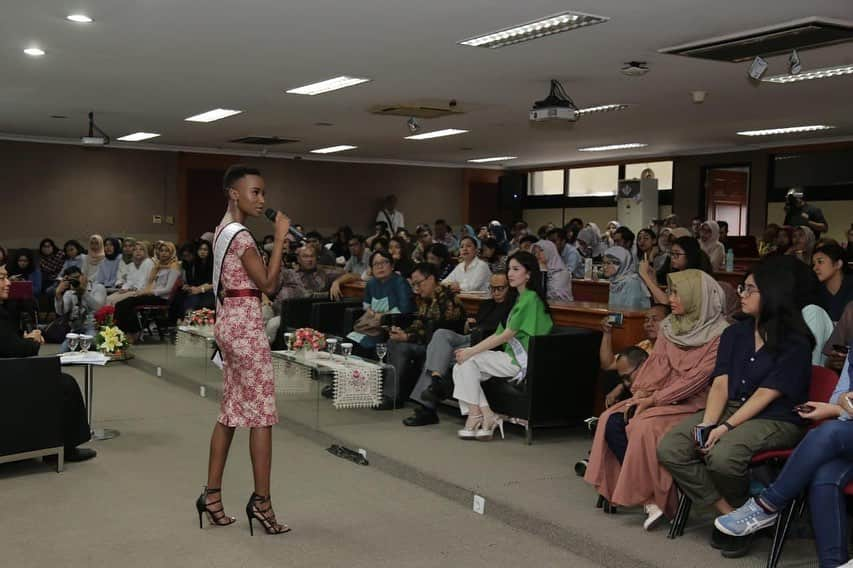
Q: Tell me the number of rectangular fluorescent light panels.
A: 11